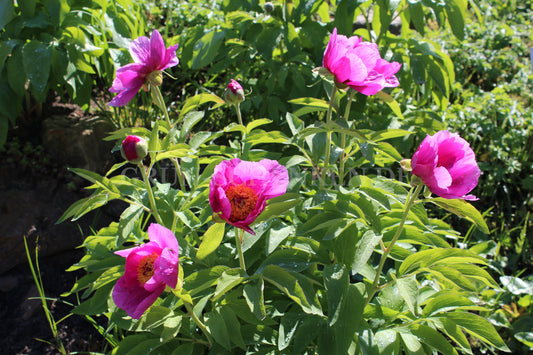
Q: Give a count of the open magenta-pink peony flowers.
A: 5